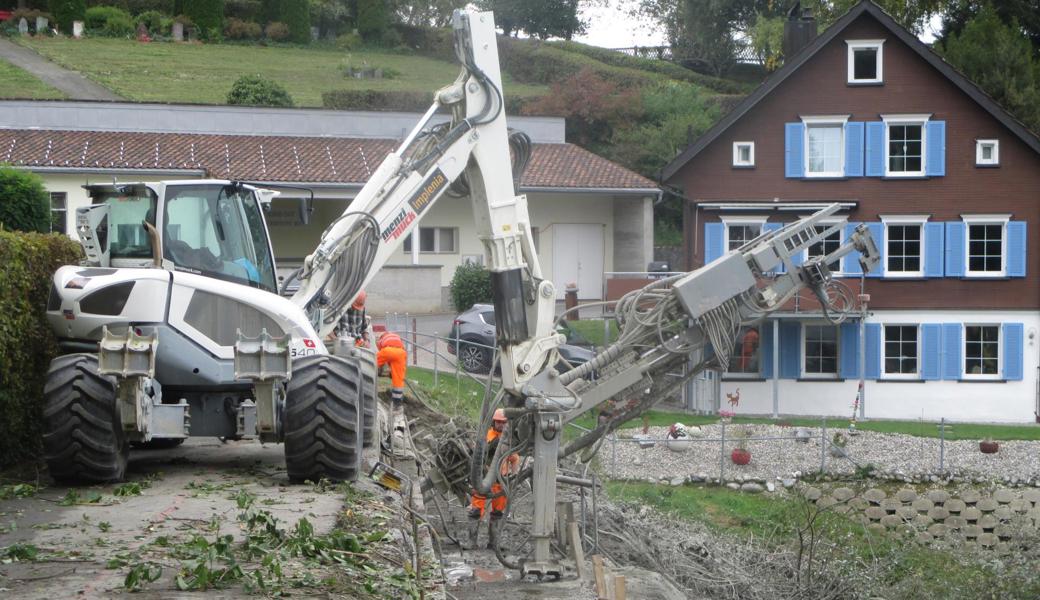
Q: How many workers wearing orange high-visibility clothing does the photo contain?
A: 3